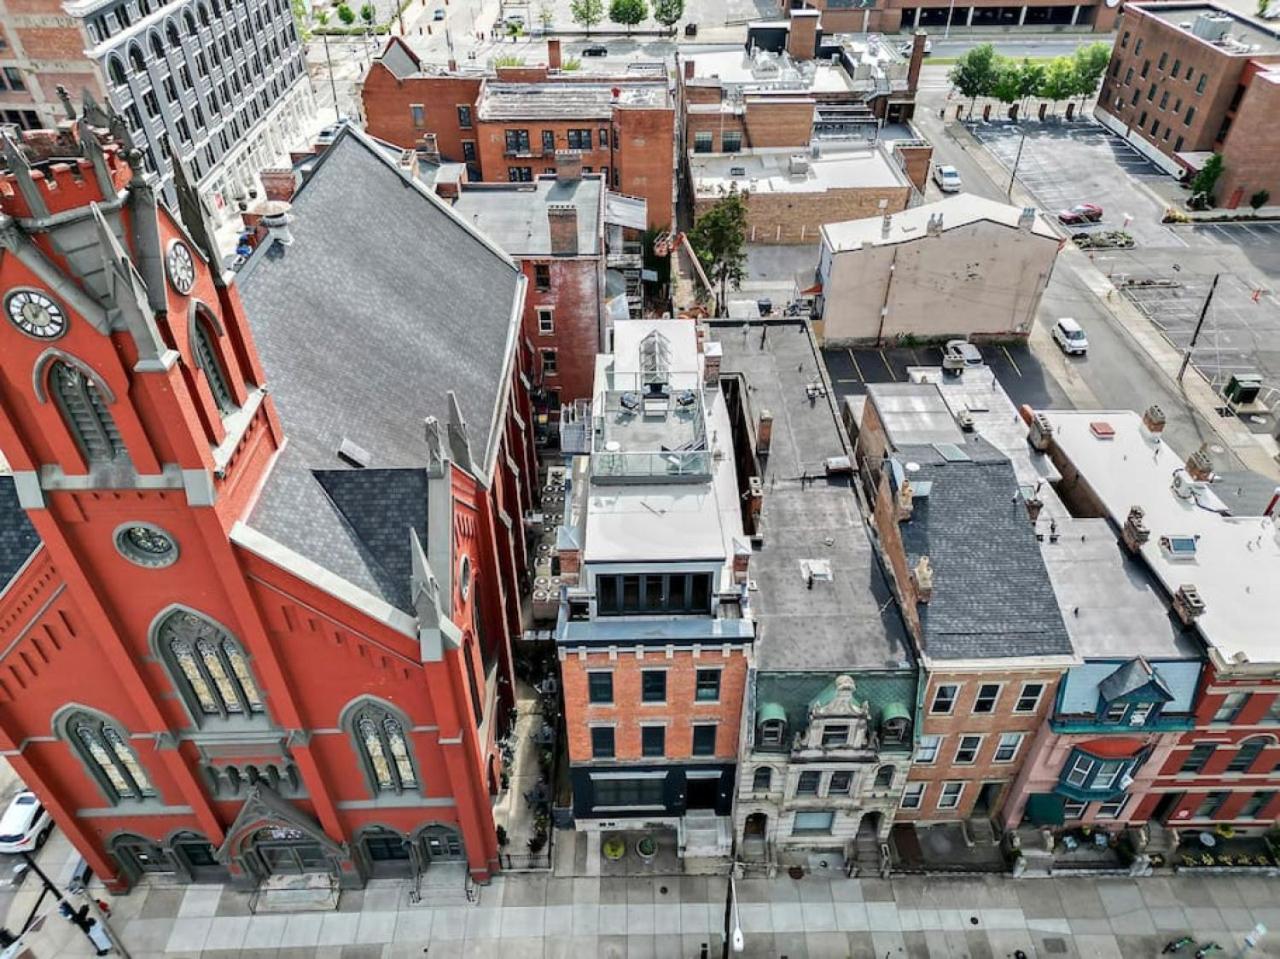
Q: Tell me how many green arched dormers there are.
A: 2